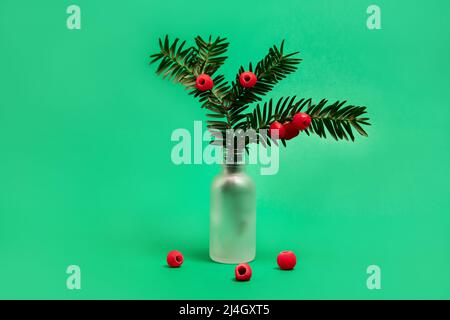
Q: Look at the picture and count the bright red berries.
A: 8